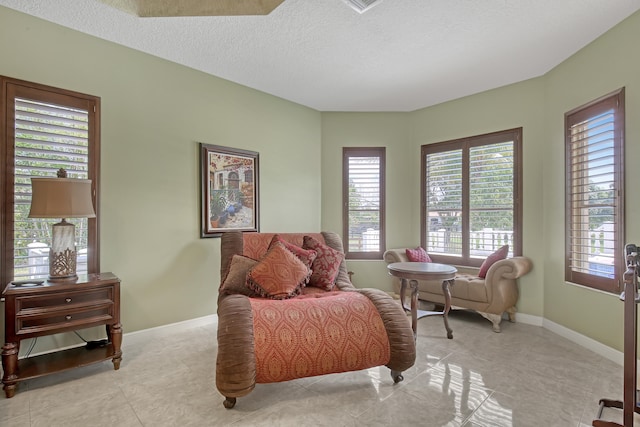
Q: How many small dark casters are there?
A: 2